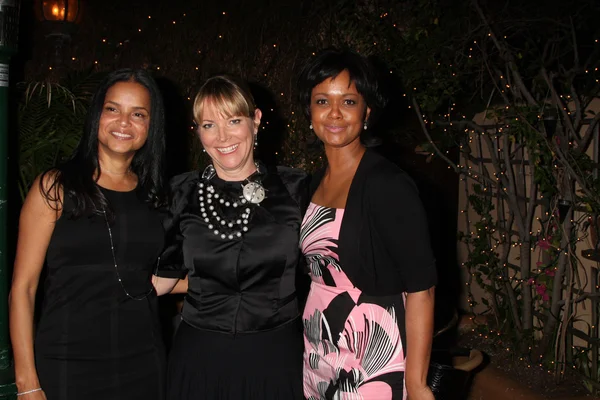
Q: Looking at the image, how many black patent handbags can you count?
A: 1